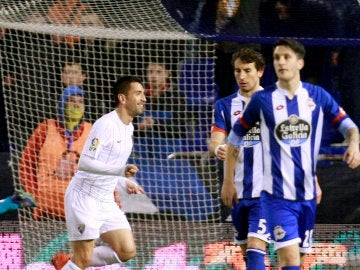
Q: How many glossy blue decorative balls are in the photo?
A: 0